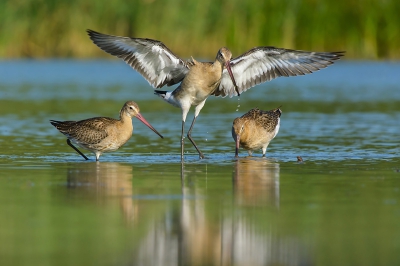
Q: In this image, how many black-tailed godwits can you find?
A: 3